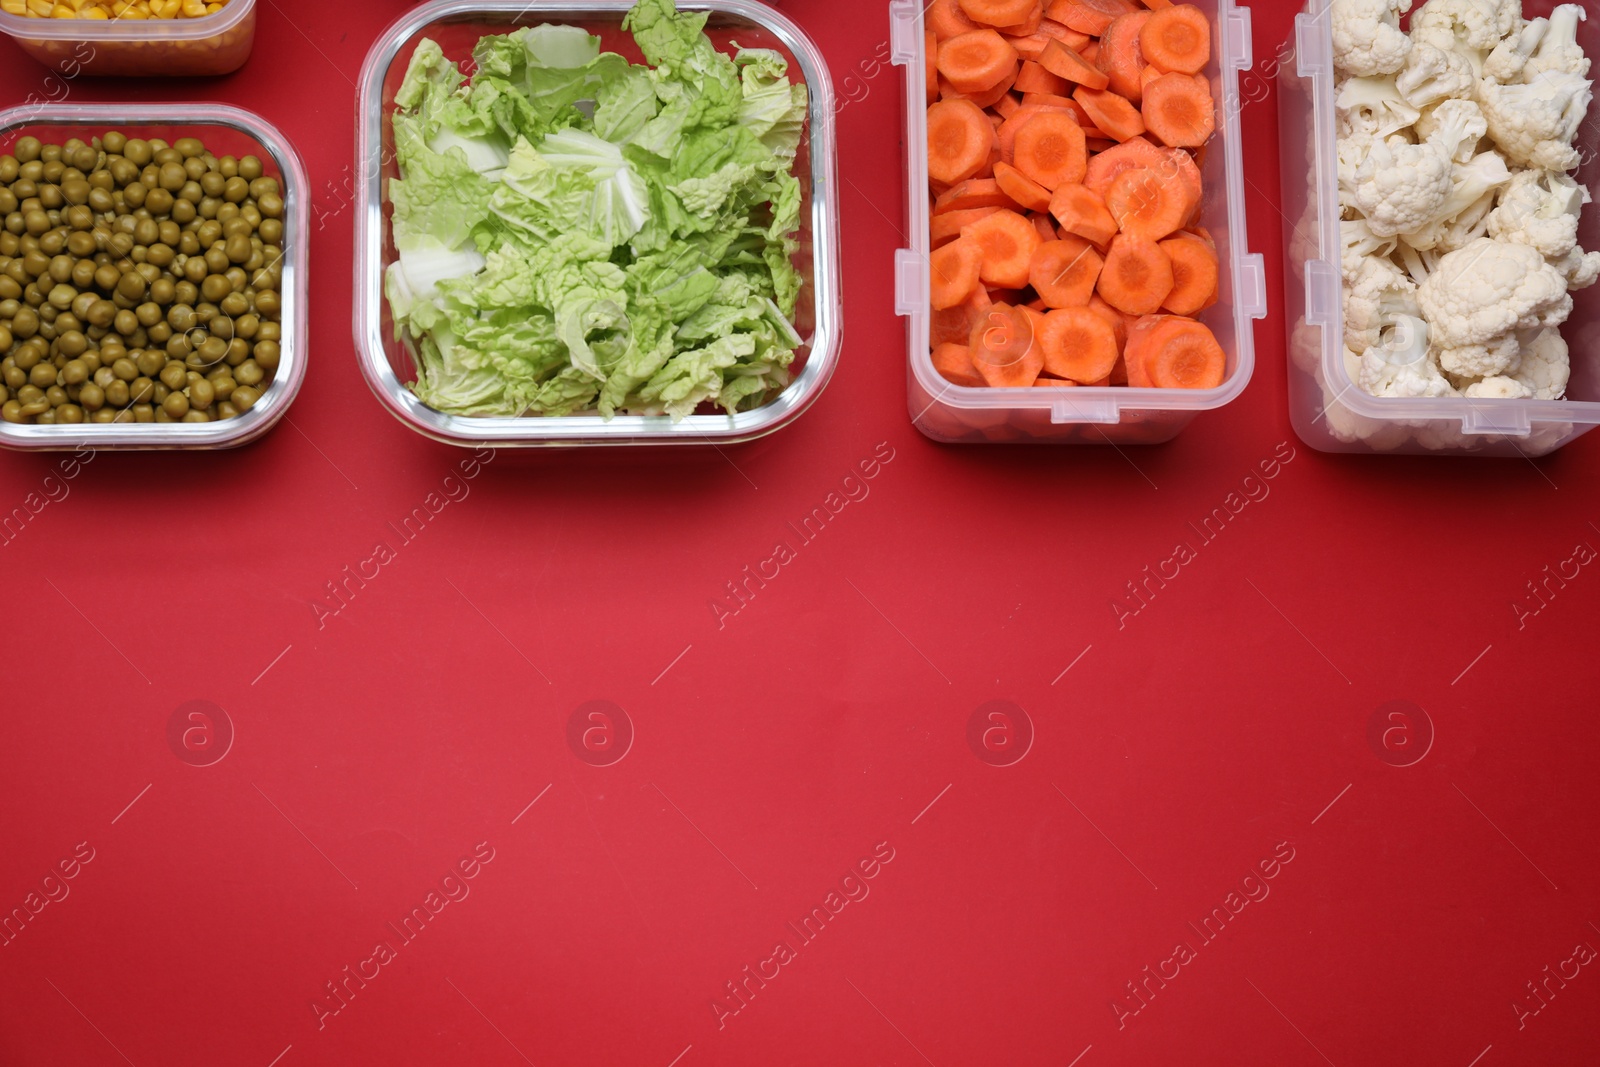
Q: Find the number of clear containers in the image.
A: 5